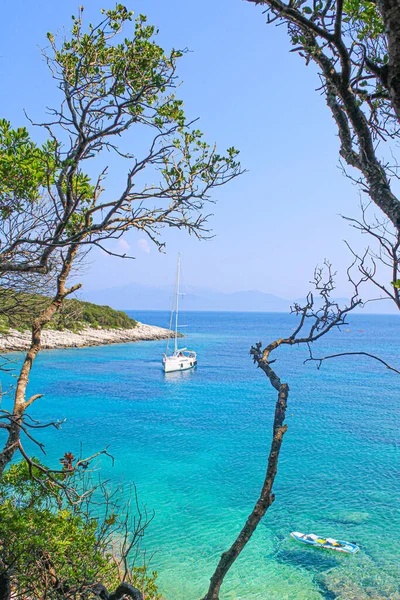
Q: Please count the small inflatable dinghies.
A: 1